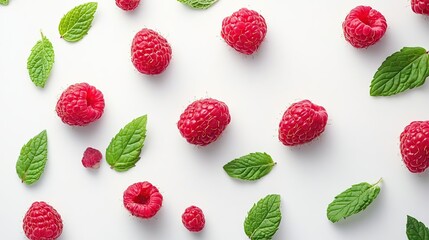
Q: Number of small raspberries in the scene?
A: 2